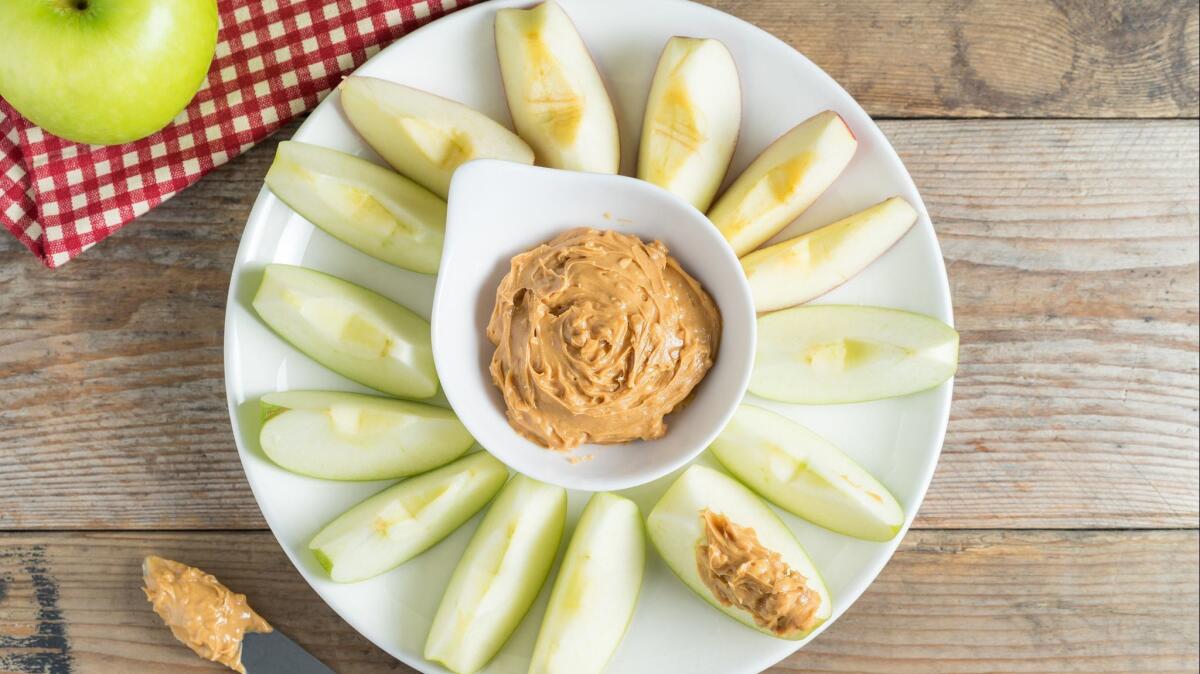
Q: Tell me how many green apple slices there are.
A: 9